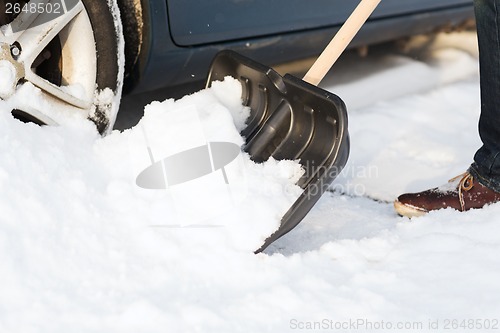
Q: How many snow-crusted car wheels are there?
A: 1